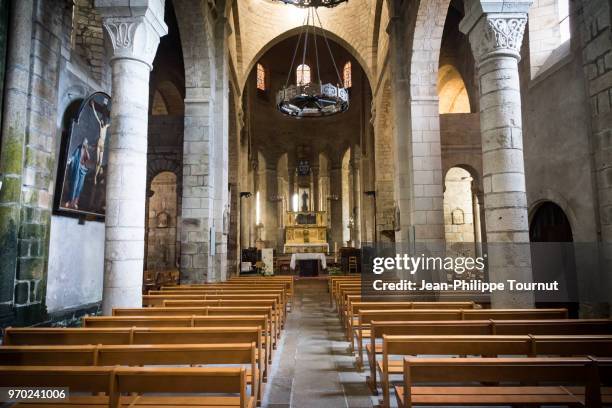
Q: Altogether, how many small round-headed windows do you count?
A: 3